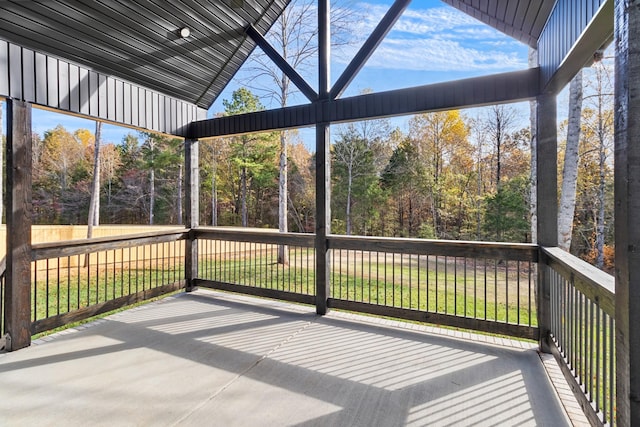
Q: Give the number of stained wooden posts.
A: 5